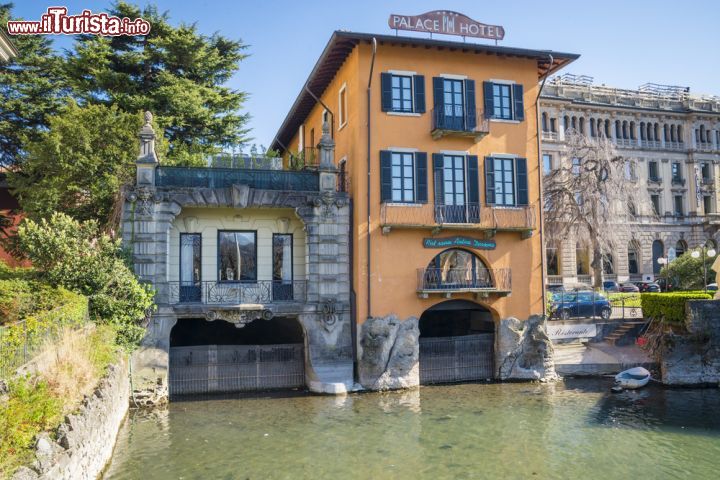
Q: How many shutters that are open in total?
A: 12